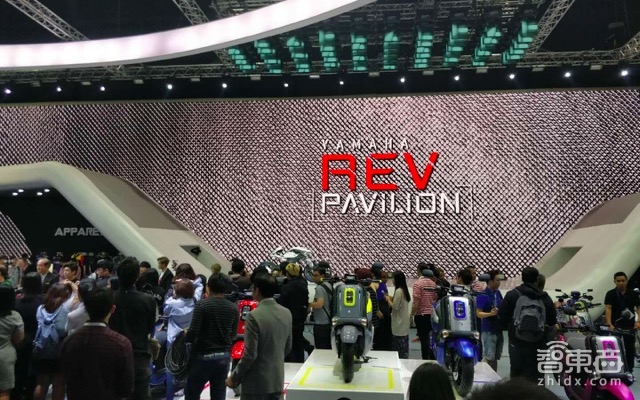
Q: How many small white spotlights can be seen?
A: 12